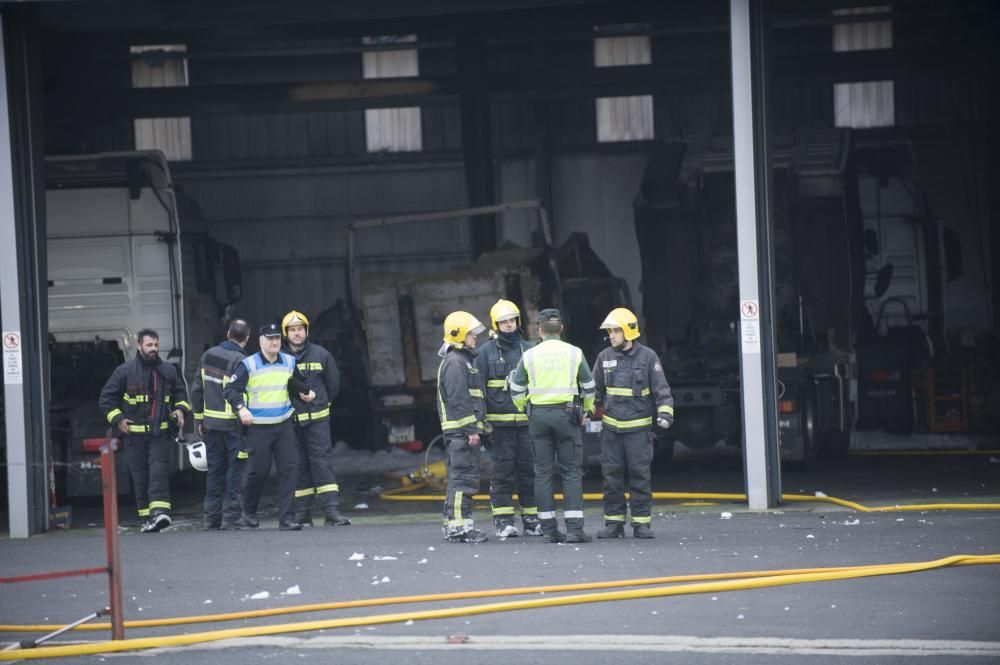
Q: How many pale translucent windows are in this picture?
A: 8